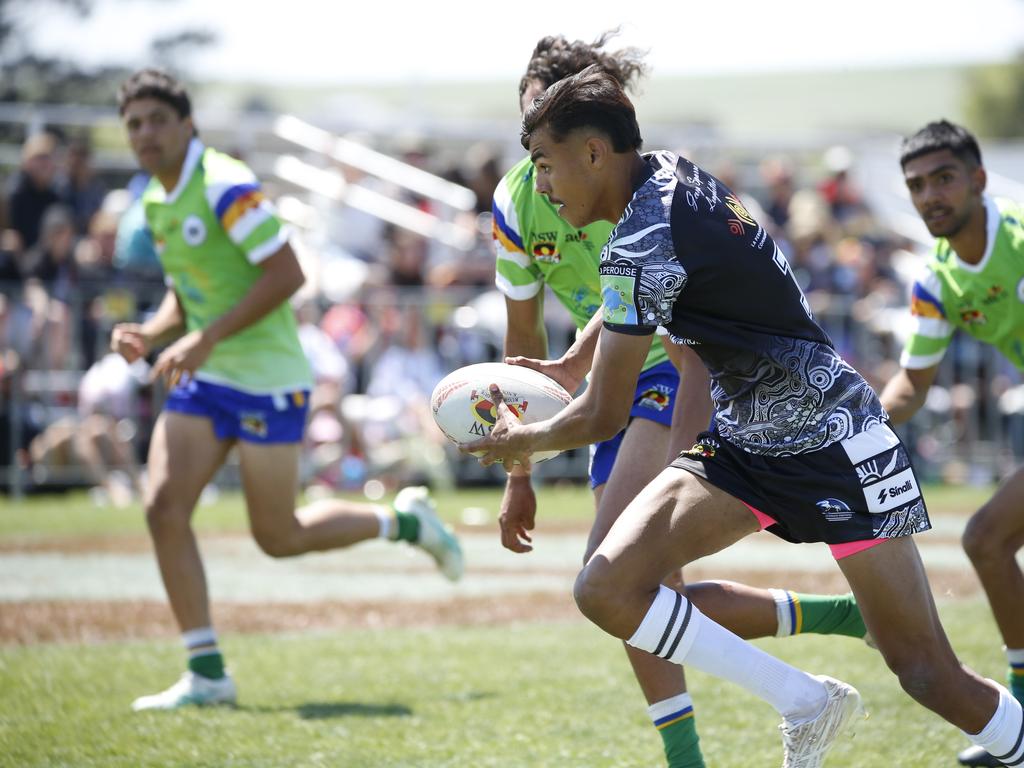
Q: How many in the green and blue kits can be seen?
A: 3